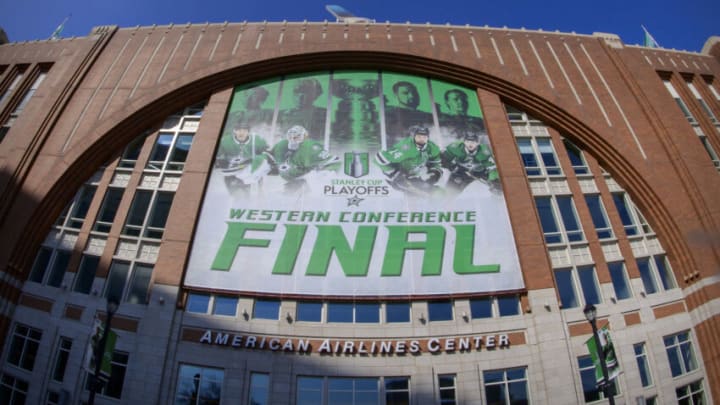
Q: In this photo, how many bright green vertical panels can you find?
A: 5